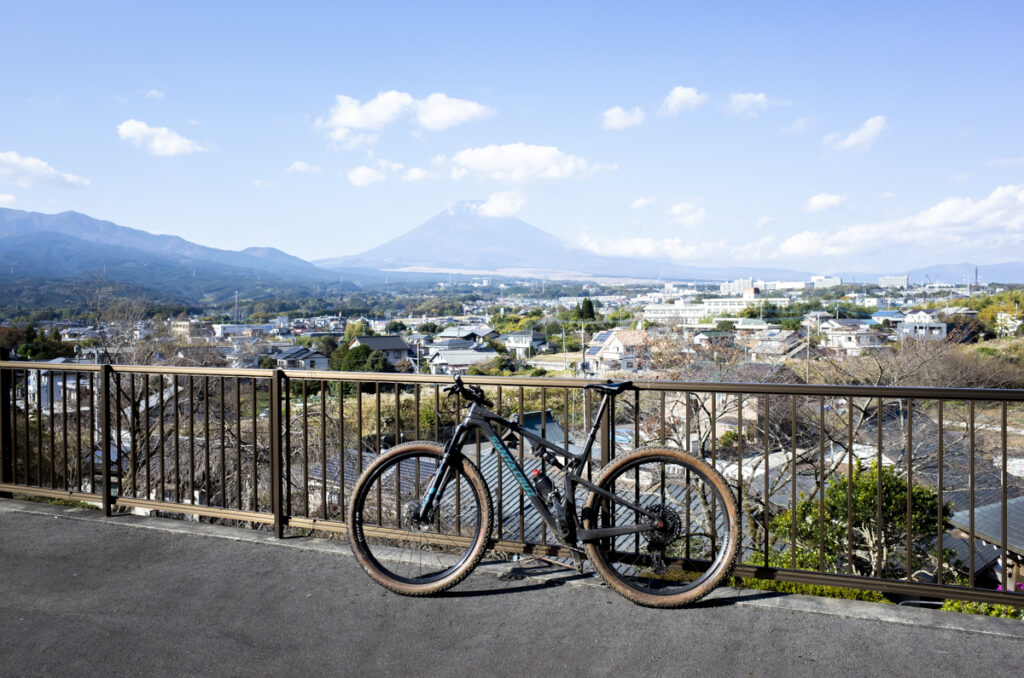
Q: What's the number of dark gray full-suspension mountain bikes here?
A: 1